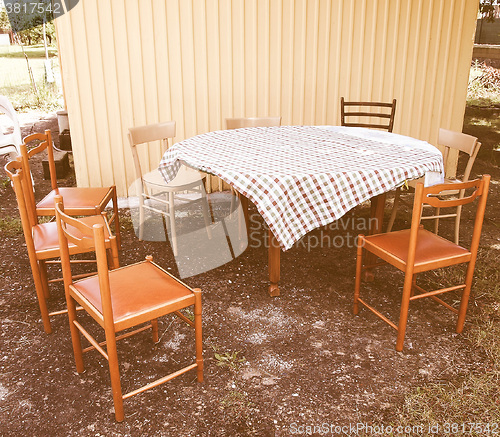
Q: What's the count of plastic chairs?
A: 1